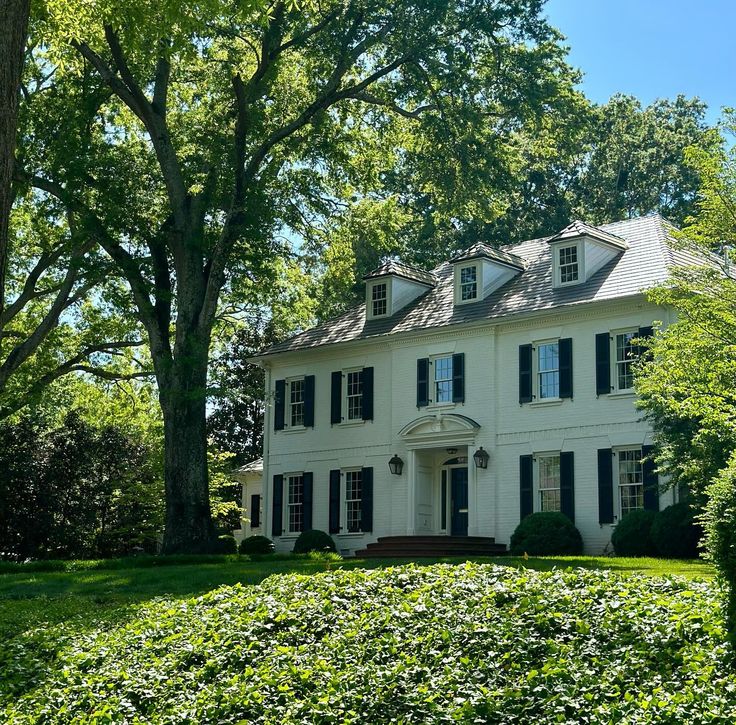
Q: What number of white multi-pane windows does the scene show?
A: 12